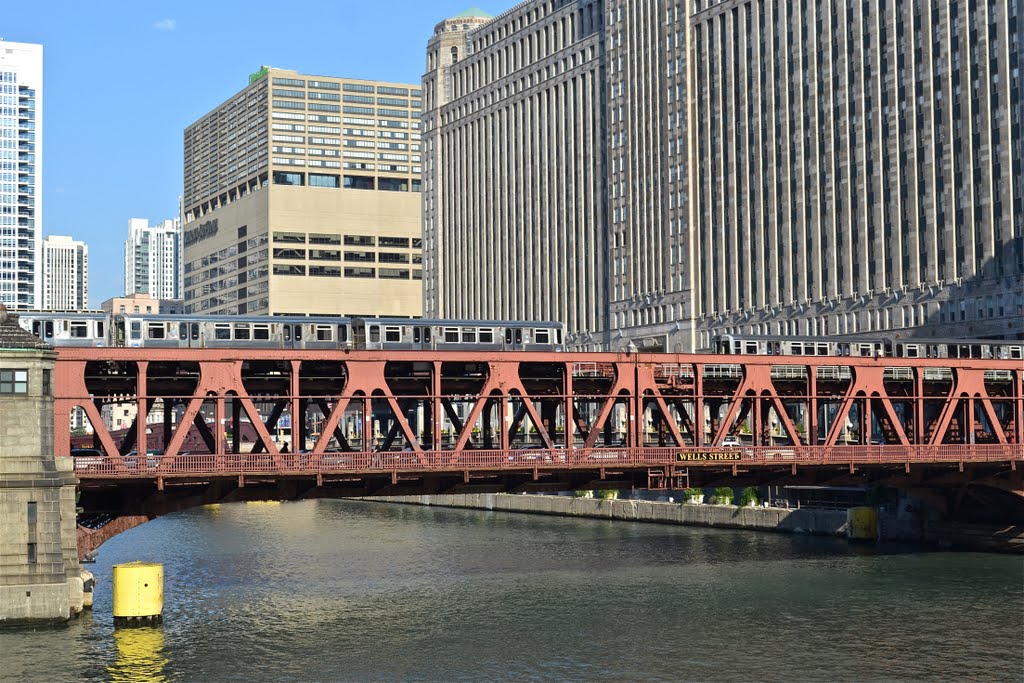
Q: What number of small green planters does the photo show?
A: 5